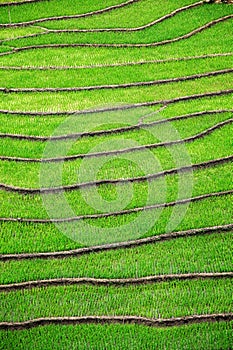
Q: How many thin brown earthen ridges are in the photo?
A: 14